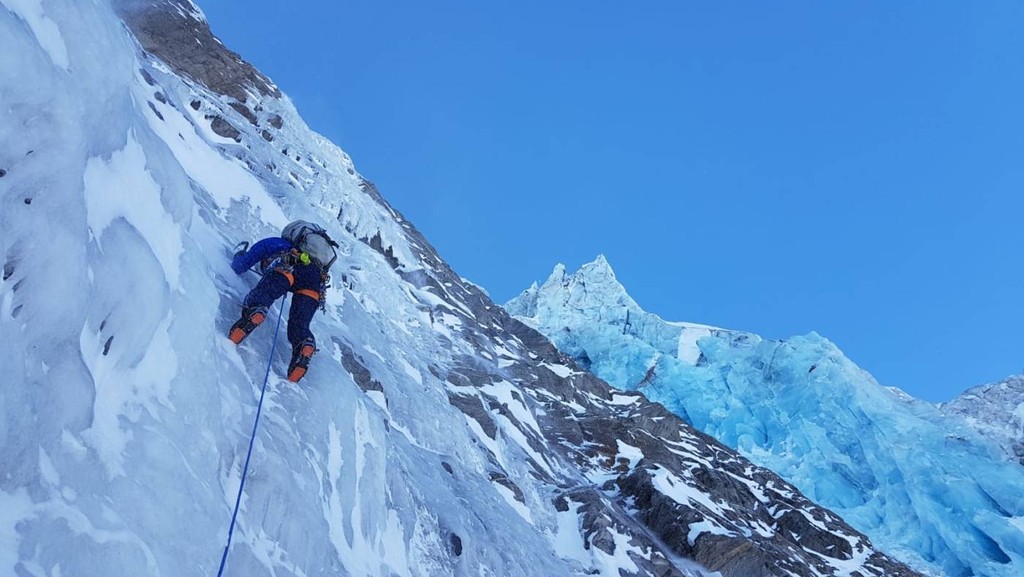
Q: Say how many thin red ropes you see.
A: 0